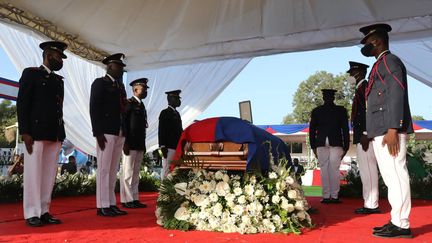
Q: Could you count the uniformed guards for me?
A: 7